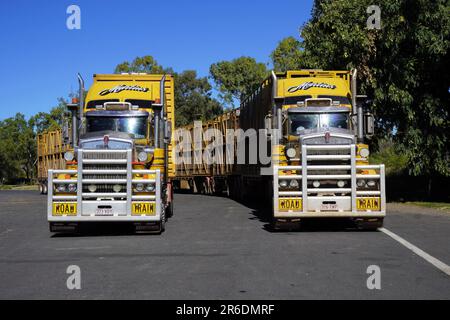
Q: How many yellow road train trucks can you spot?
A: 2